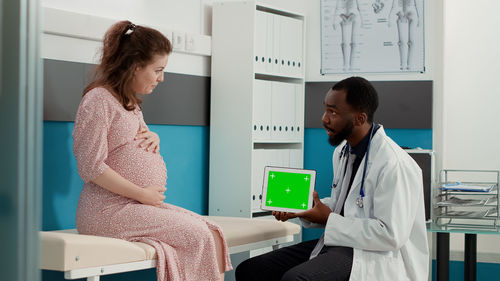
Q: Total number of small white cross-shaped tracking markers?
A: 5